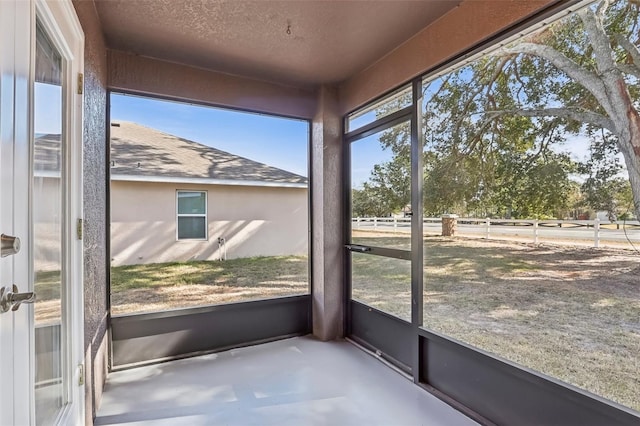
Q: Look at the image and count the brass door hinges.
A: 3